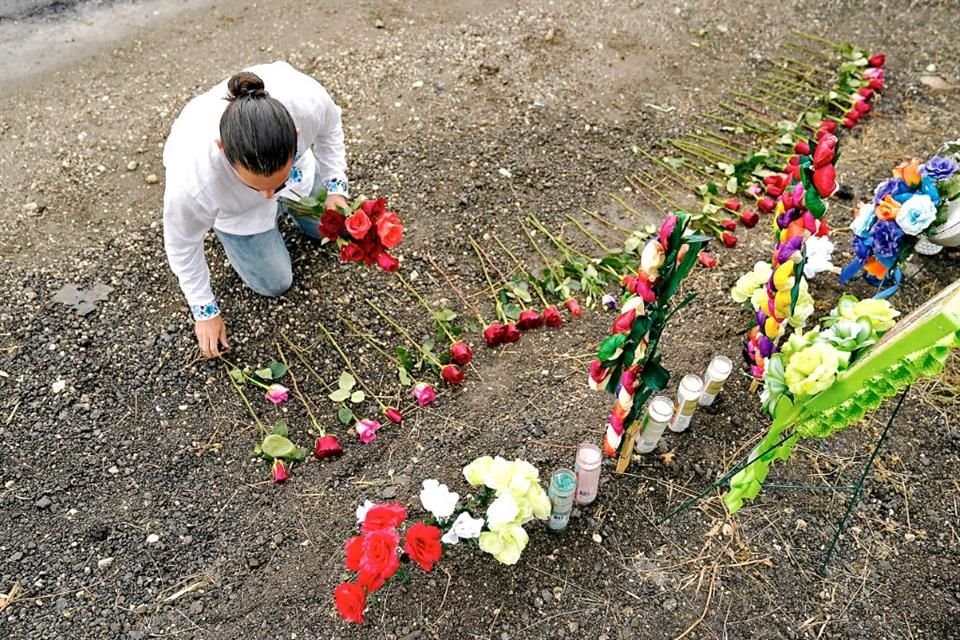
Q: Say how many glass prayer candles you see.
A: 5